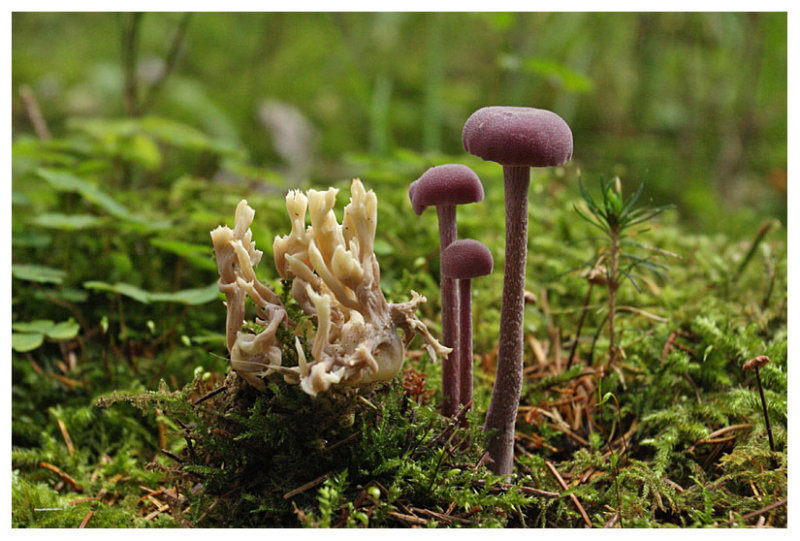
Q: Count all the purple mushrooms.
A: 3